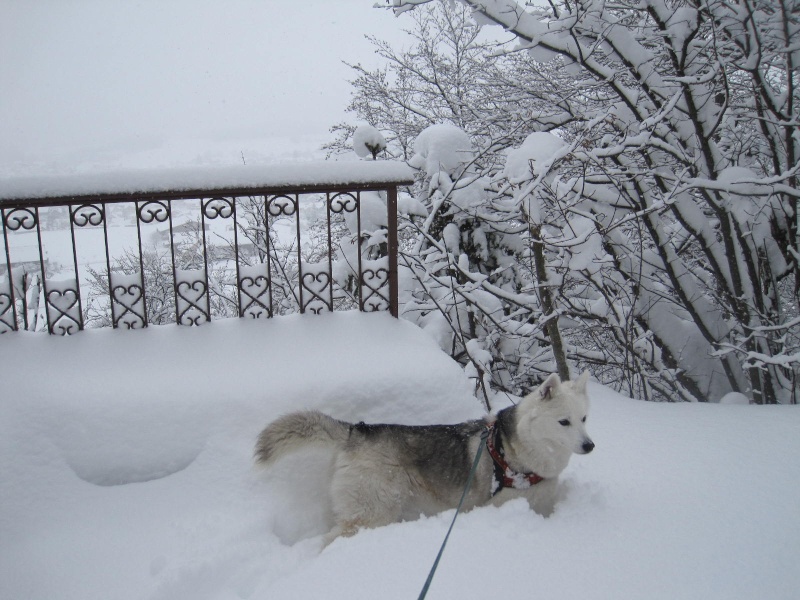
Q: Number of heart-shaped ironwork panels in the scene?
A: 7